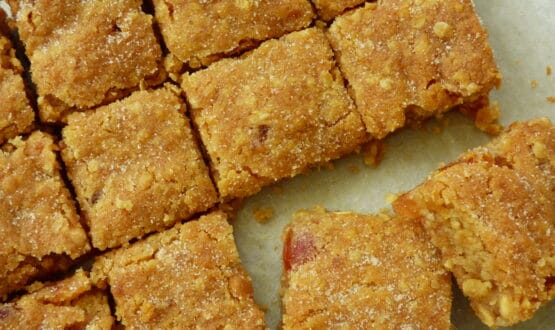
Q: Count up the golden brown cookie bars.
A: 12